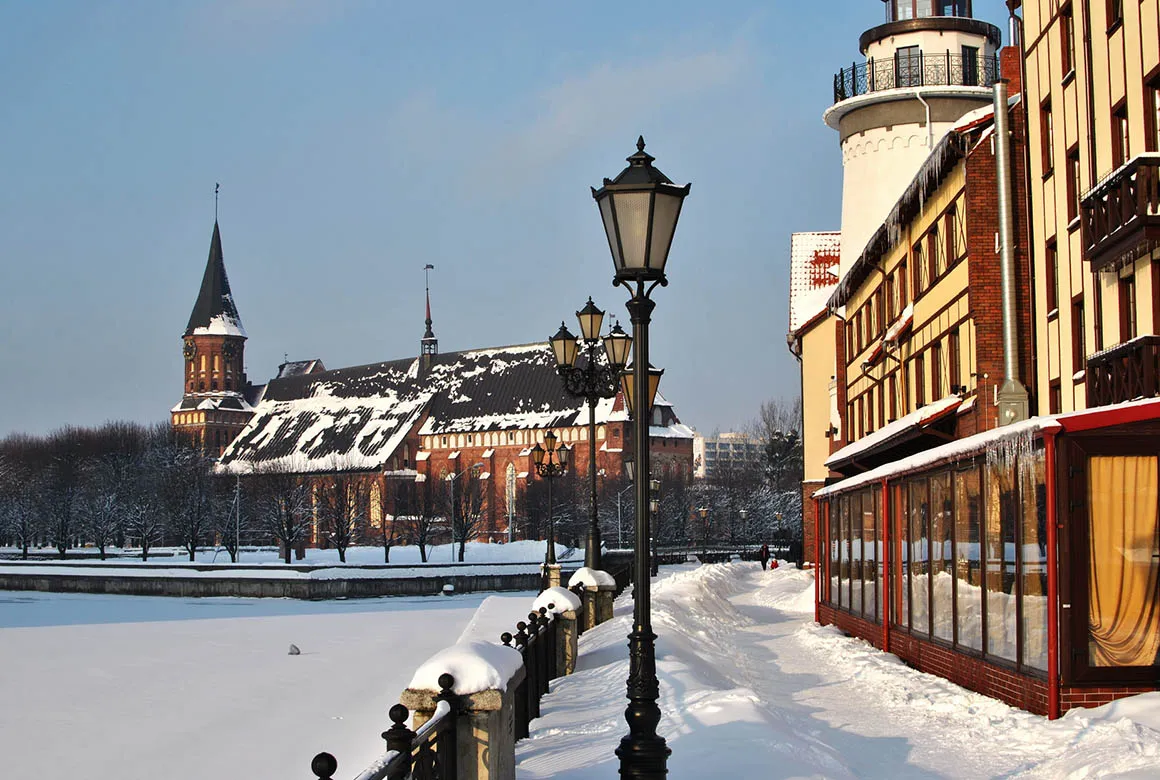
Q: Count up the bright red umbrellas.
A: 0